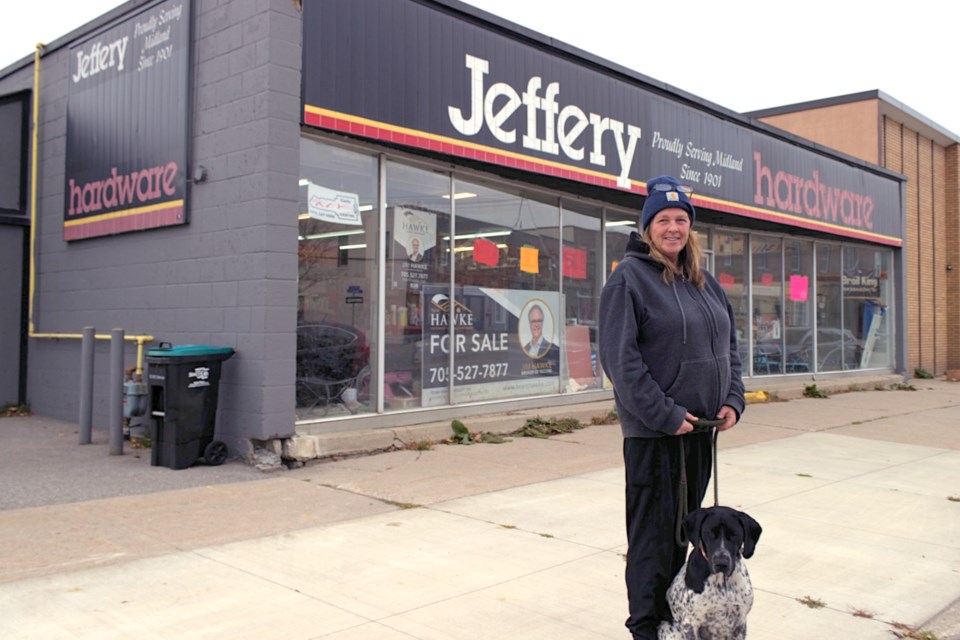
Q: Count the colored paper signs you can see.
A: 7